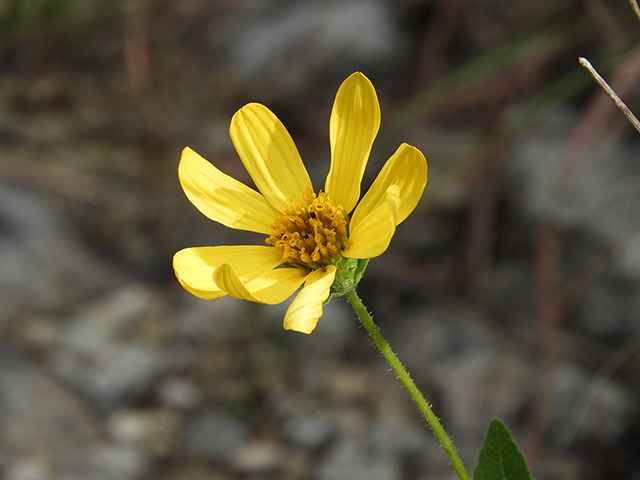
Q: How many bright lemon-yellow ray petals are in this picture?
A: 8